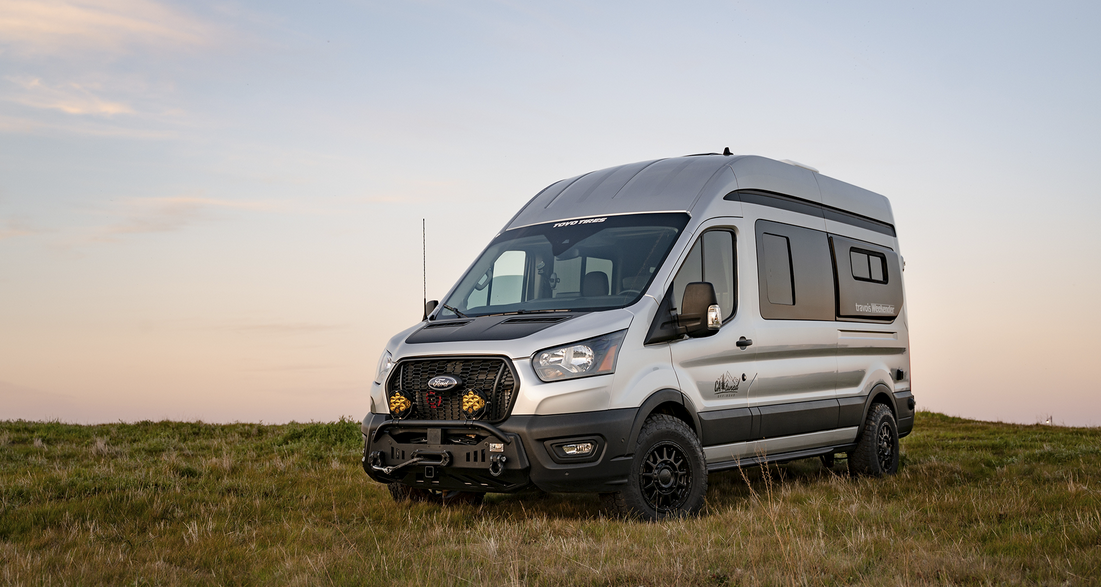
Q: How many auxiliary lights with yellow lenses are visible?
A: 2